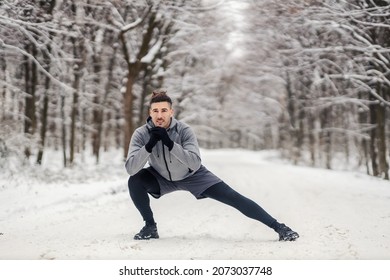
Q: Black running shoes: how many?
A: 2